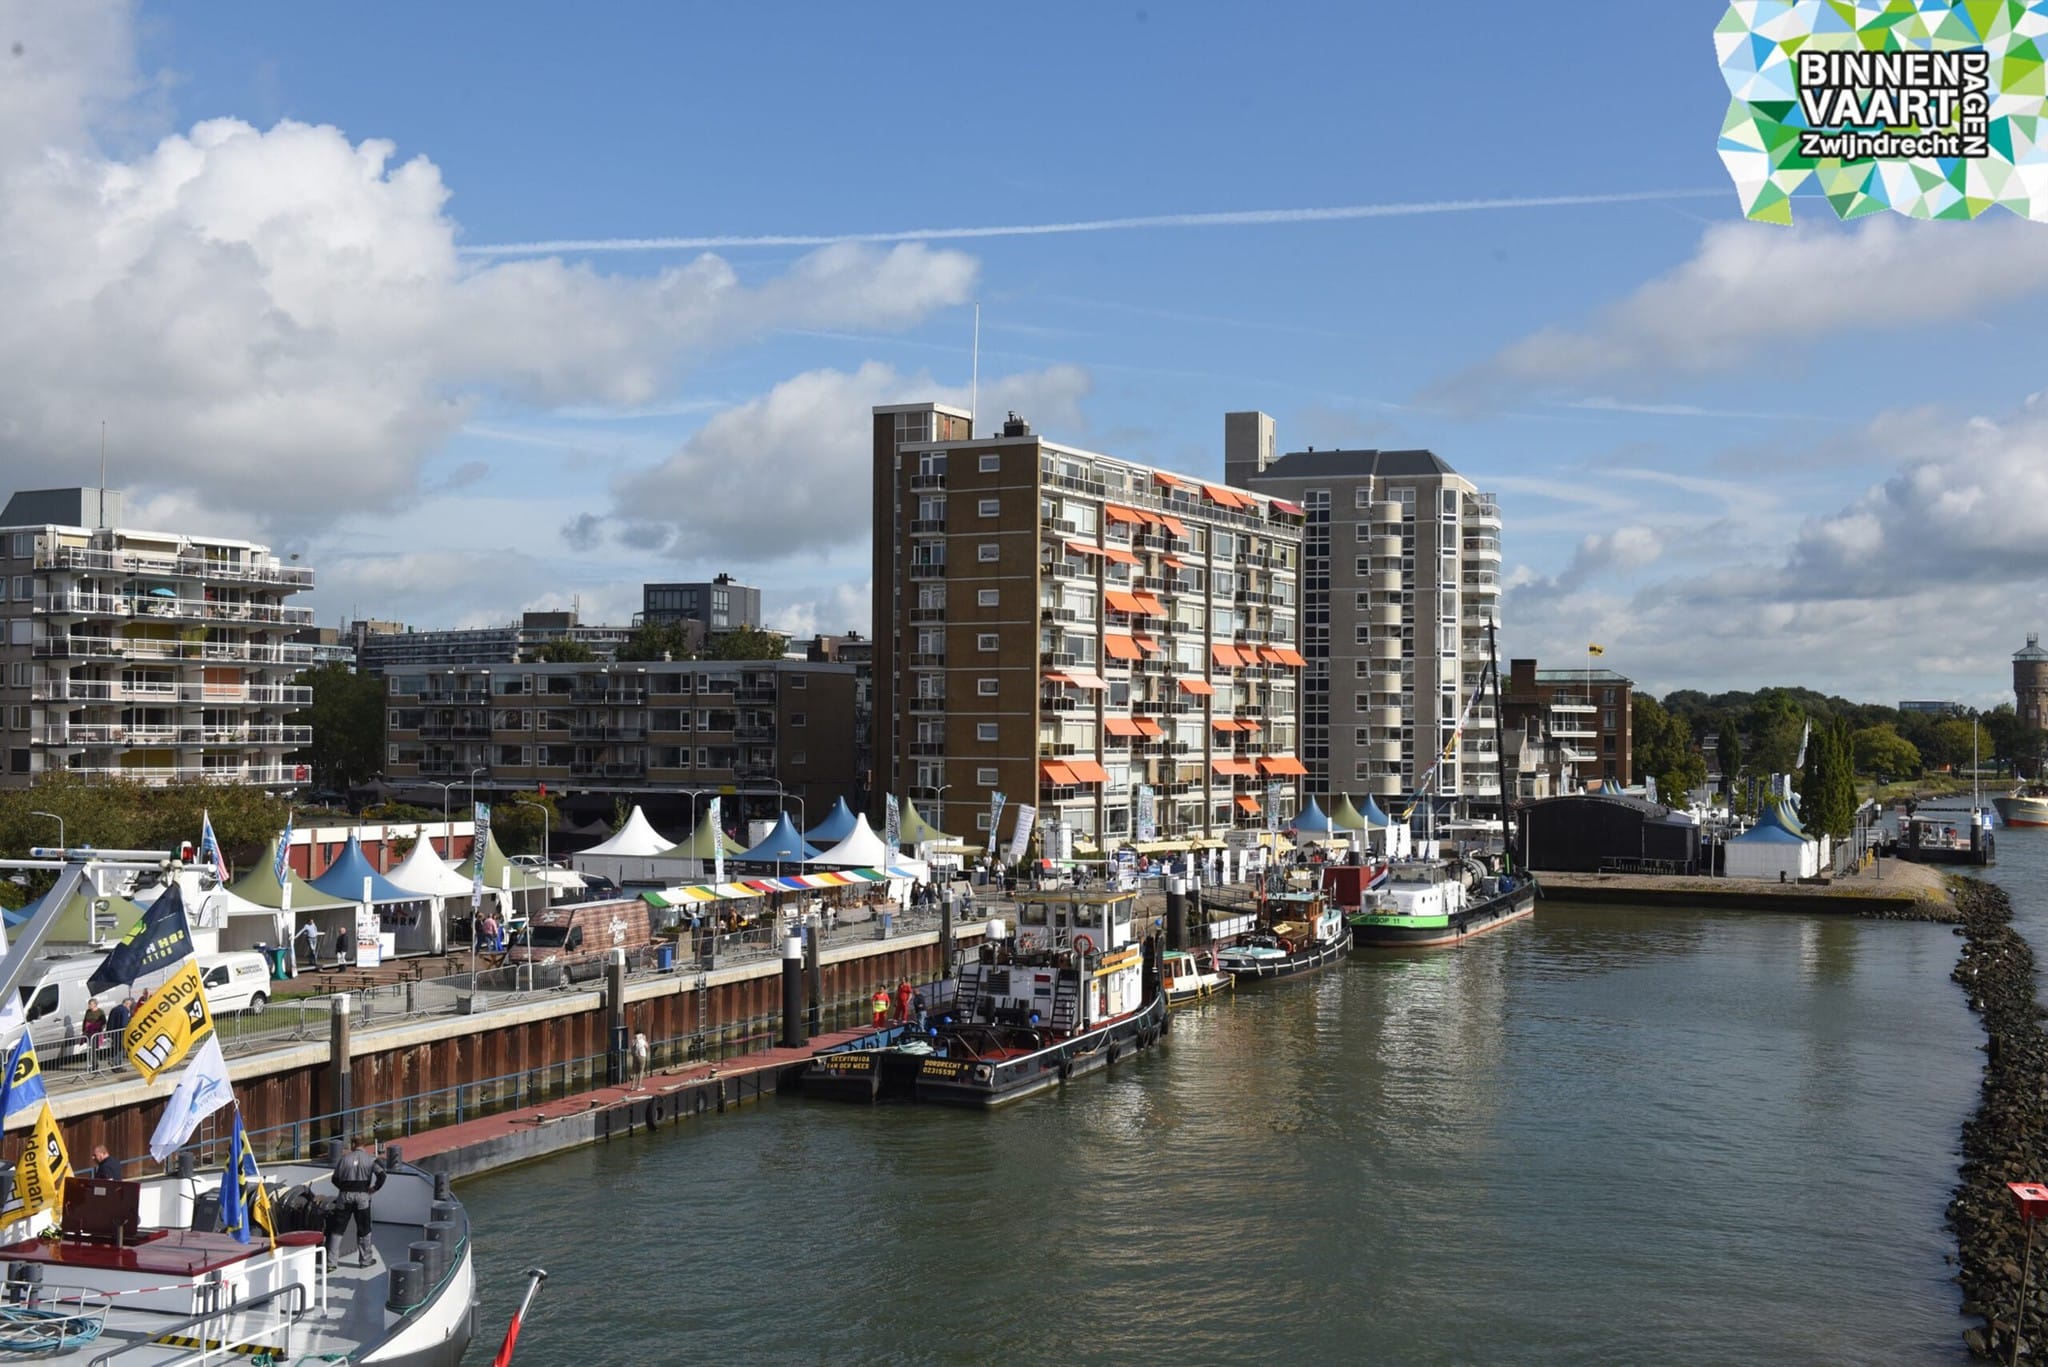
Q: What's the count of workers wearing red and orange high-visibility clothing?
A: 2